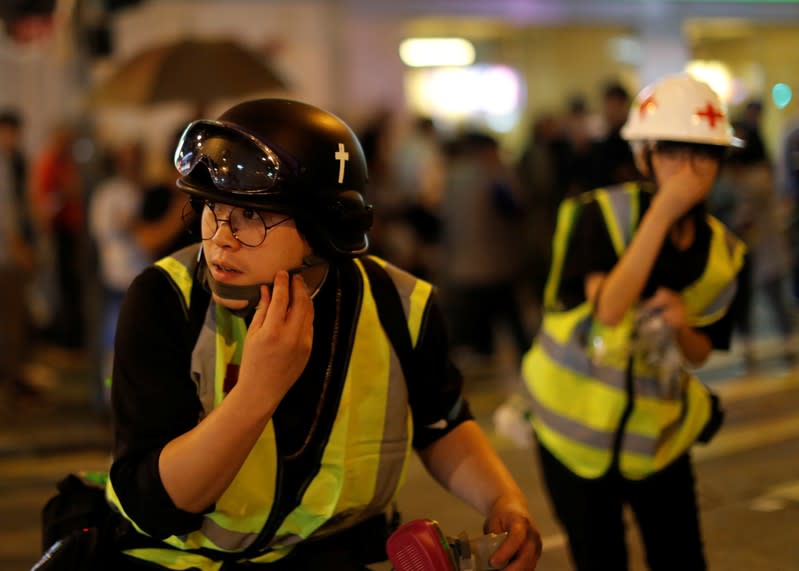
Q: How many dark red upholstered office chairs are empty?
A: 0